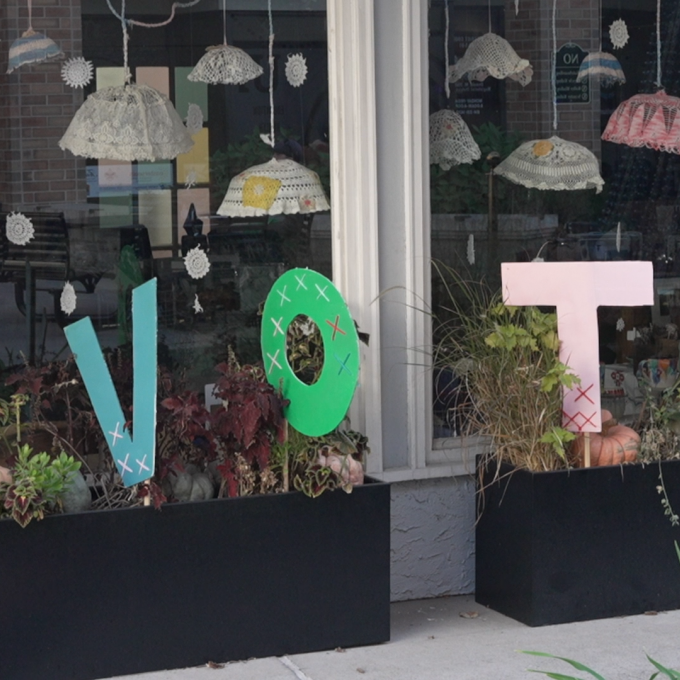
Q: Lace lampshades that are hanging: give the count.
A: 9